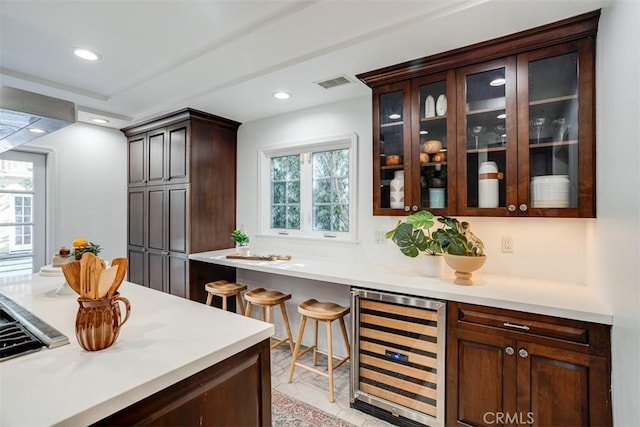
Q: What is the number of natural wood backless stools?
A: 3